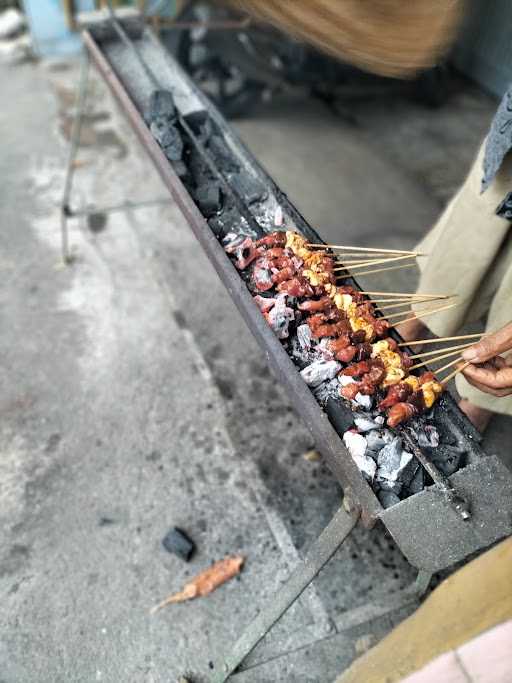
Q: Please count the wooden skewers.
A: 15